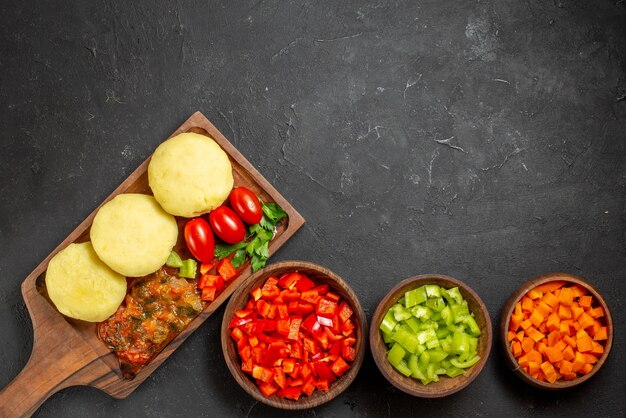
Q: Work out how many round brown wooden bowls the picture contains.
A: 3